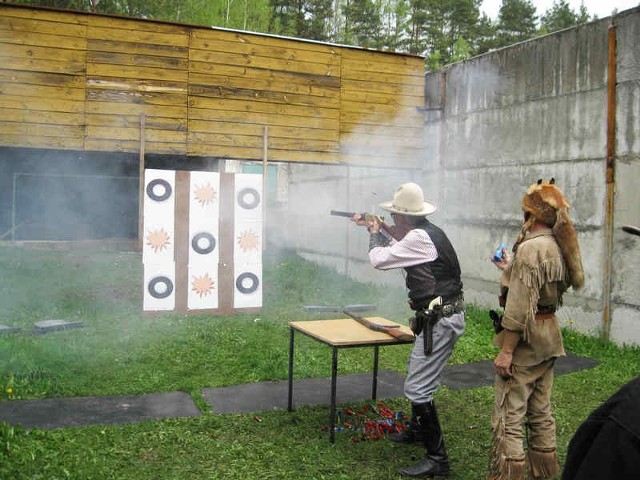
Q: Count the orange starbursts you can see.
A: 4